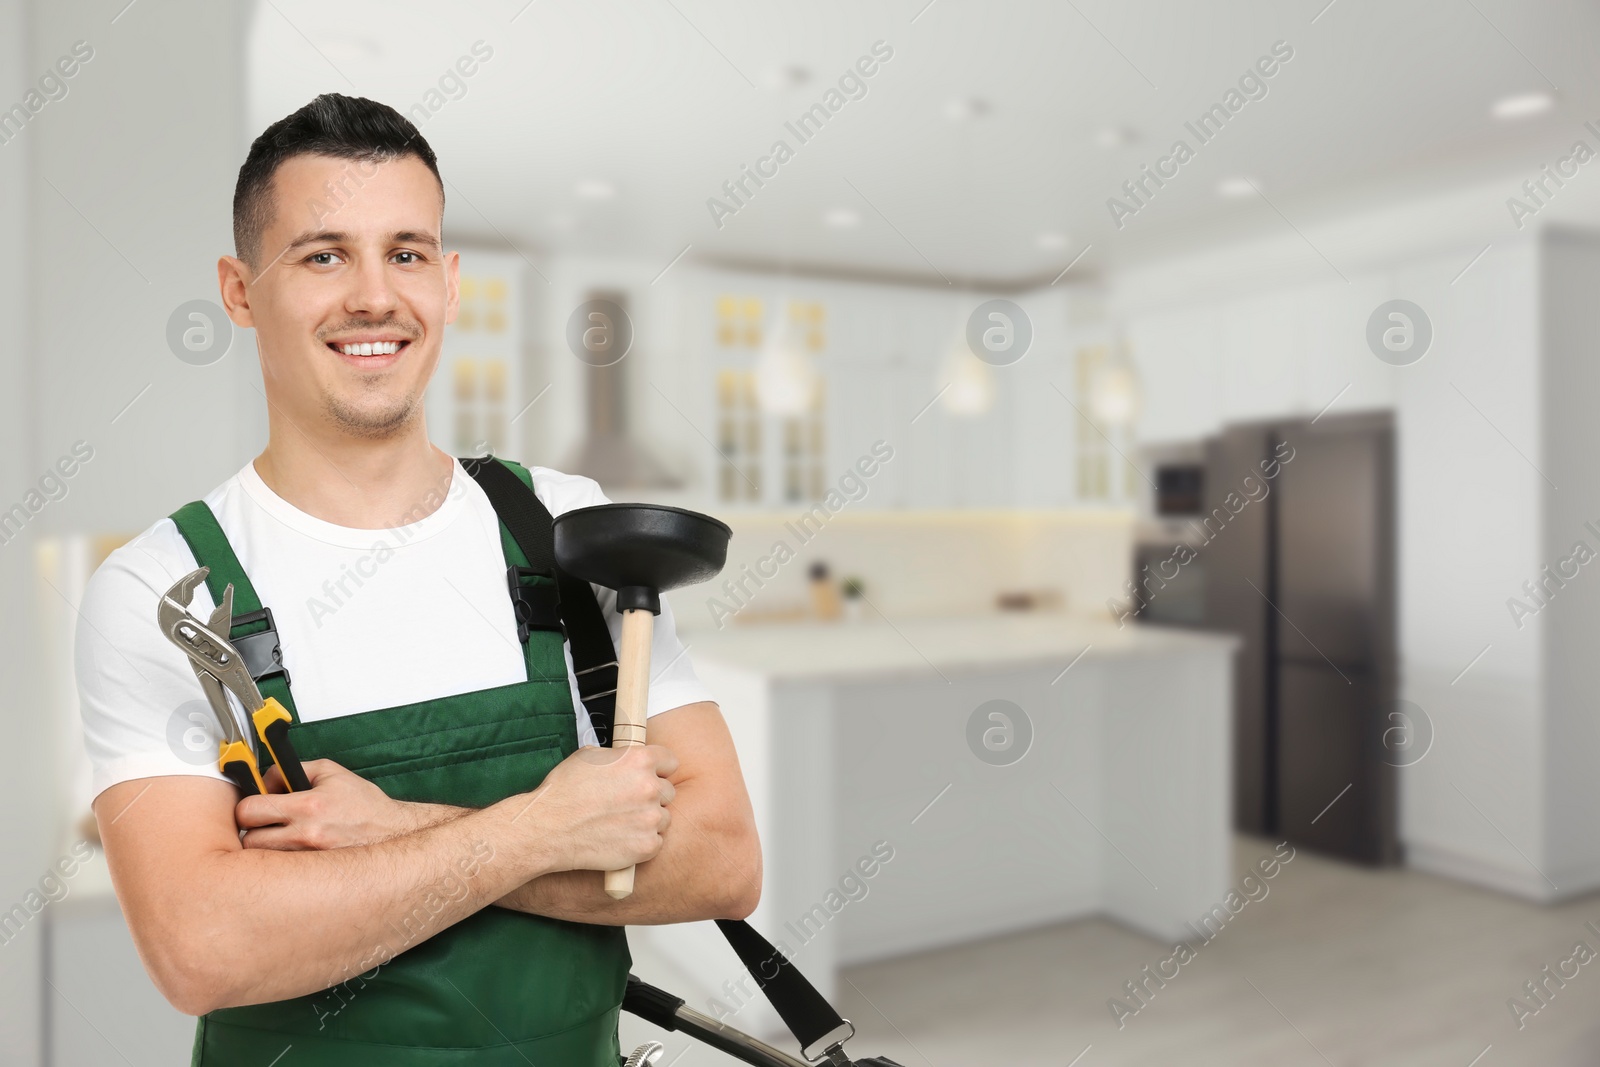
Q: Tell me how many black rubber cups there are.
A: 1